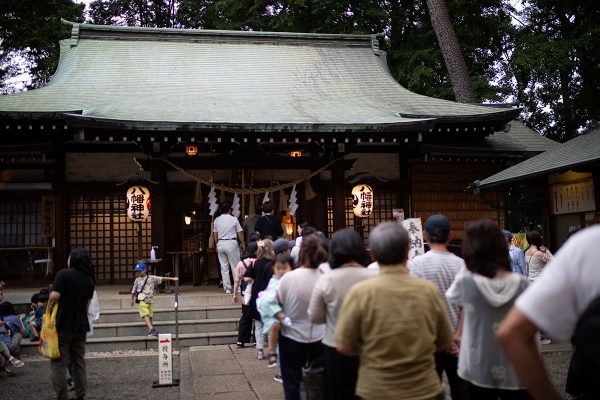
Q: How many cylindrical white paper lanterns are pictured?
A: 2